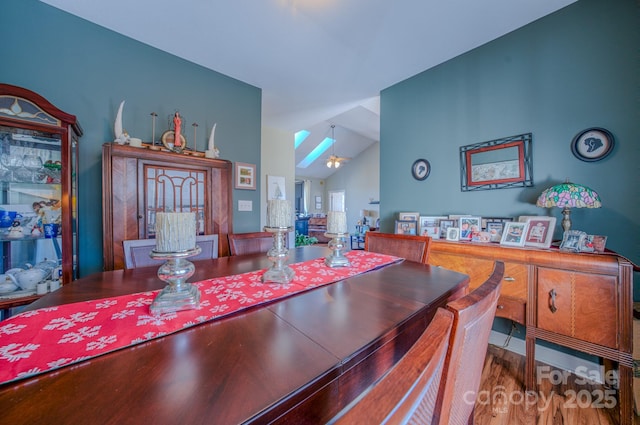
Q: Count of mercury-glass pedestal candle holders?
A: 3